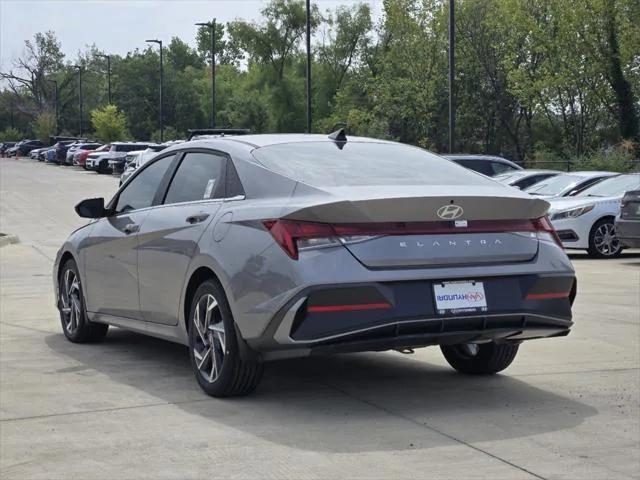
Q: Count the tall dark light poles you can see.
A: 7